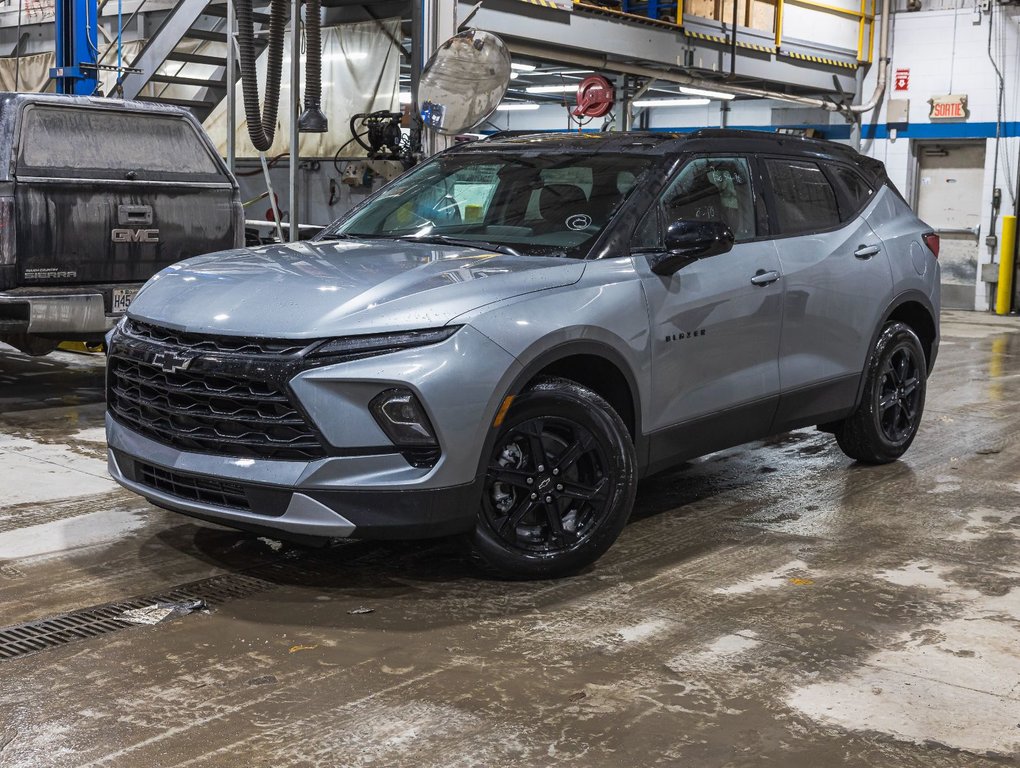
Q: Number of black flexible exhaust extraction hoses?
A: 2